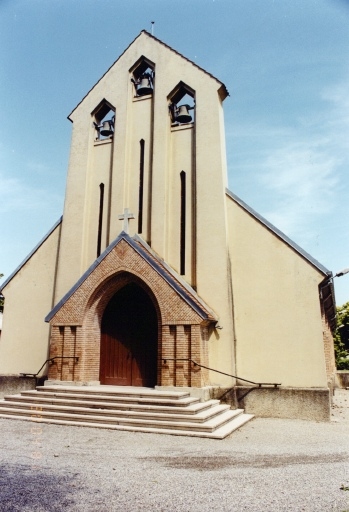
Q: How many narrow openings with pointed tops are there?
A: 3